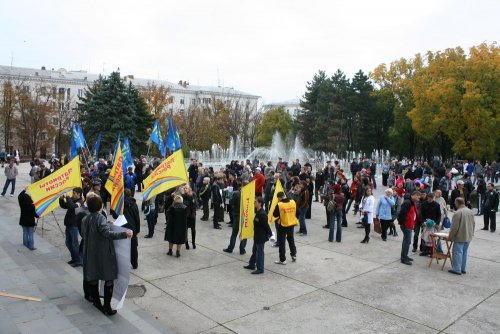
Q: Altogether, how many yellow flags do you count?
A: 5